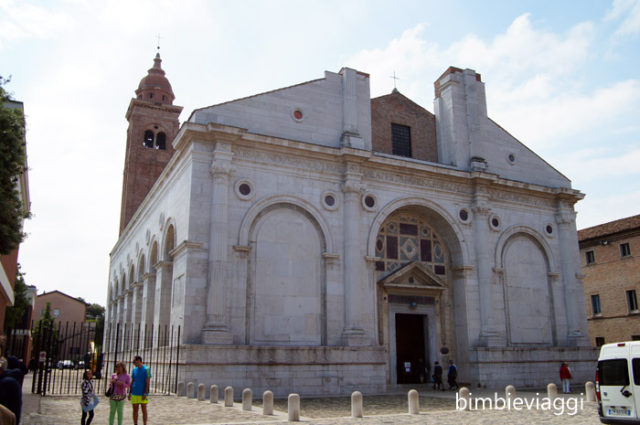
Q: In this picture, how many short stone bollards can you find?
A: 14